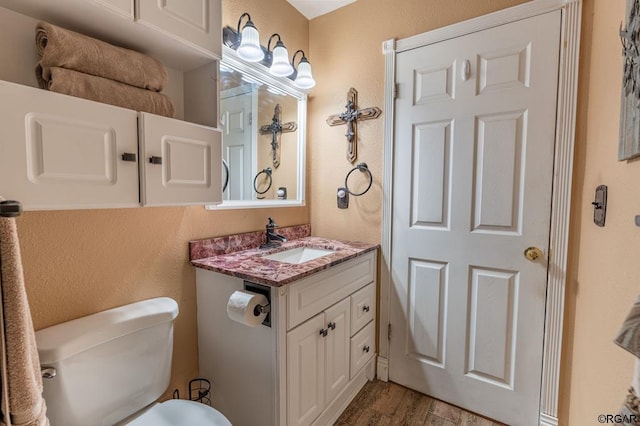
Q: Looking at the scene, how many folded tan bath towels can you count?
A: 2